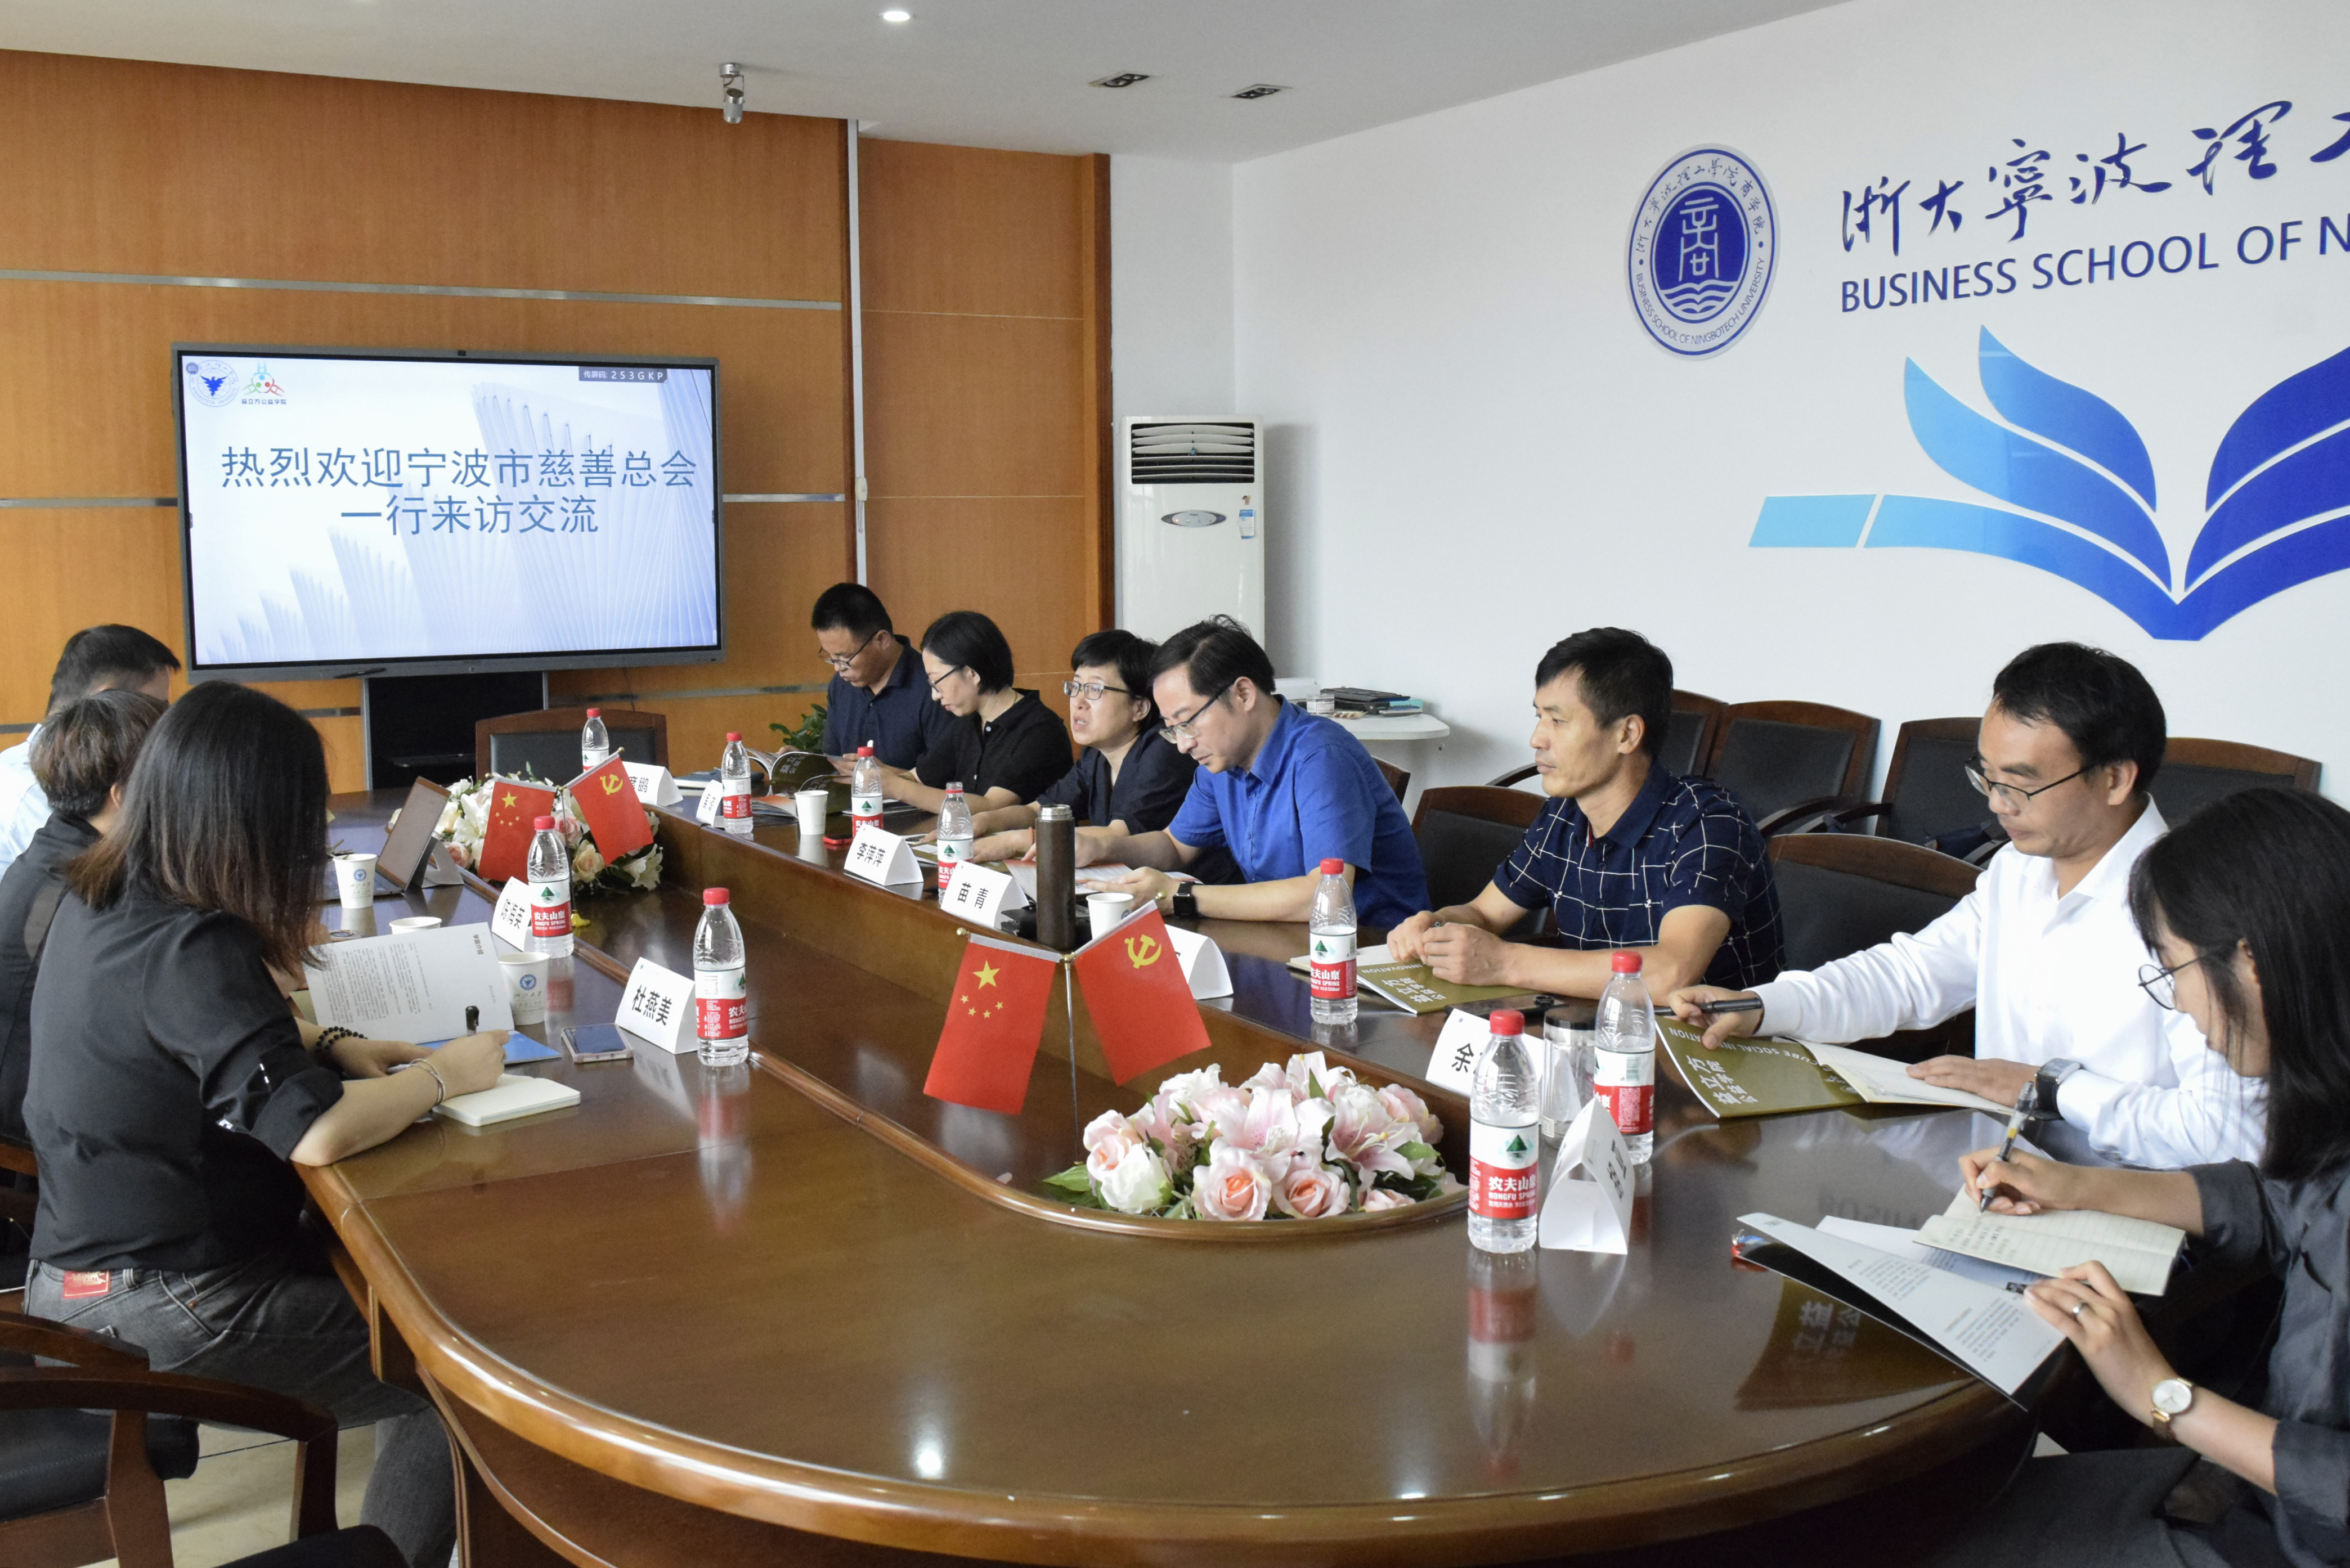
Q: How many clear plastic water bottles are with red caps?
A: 8